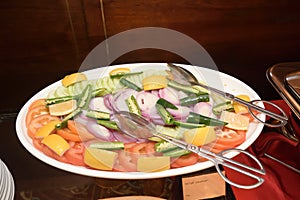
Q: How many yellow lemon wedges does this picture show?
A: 11